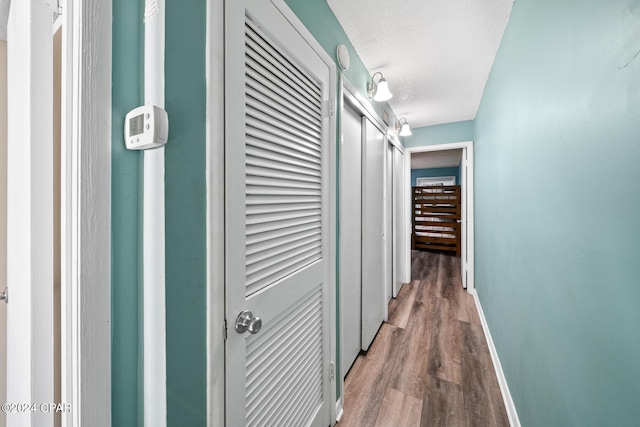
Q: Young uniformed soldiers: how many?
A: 0